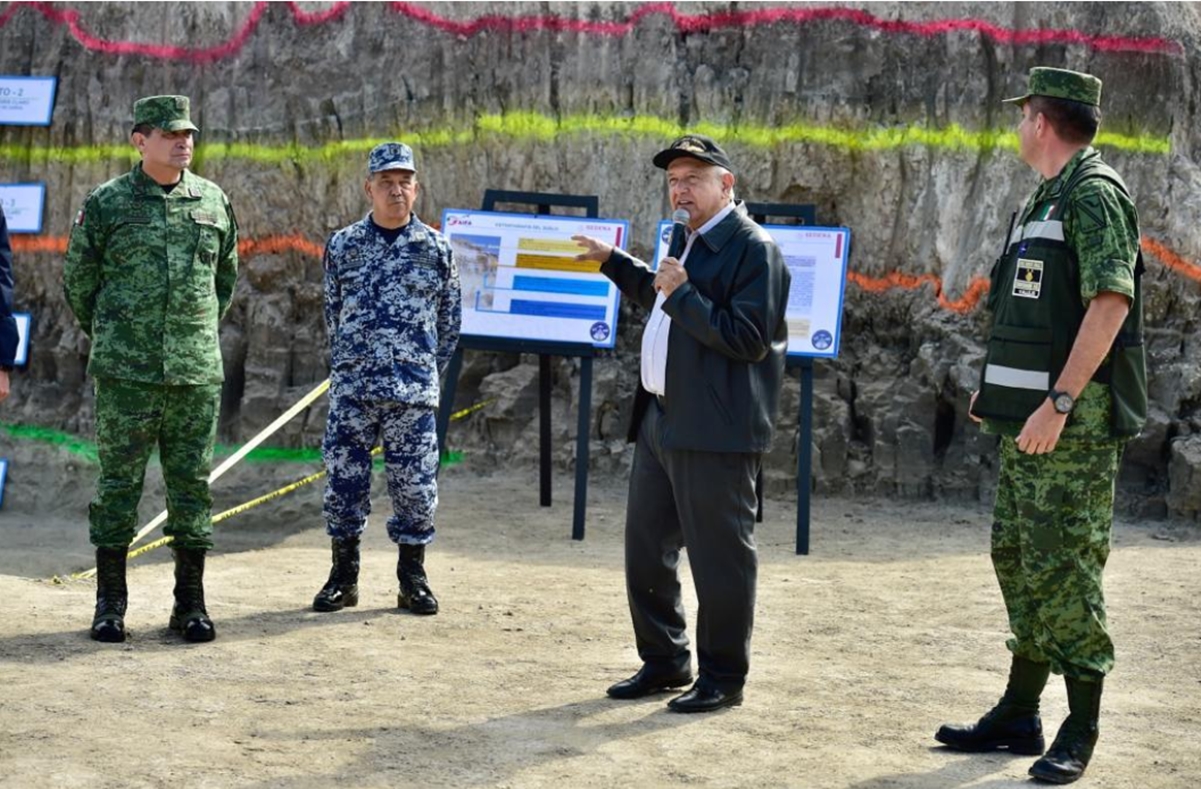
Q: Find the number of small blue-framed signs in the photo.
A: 4